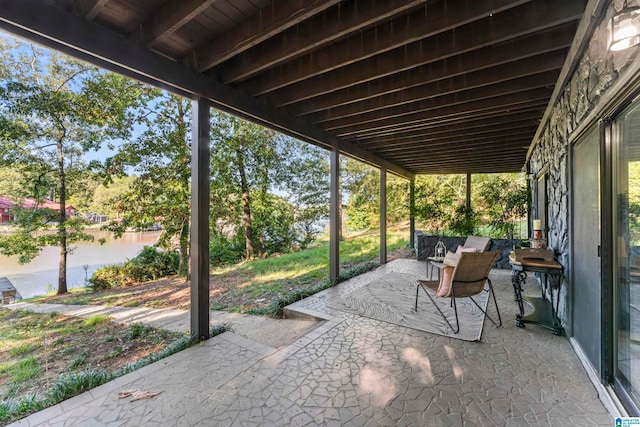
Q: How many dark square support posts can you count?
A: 5